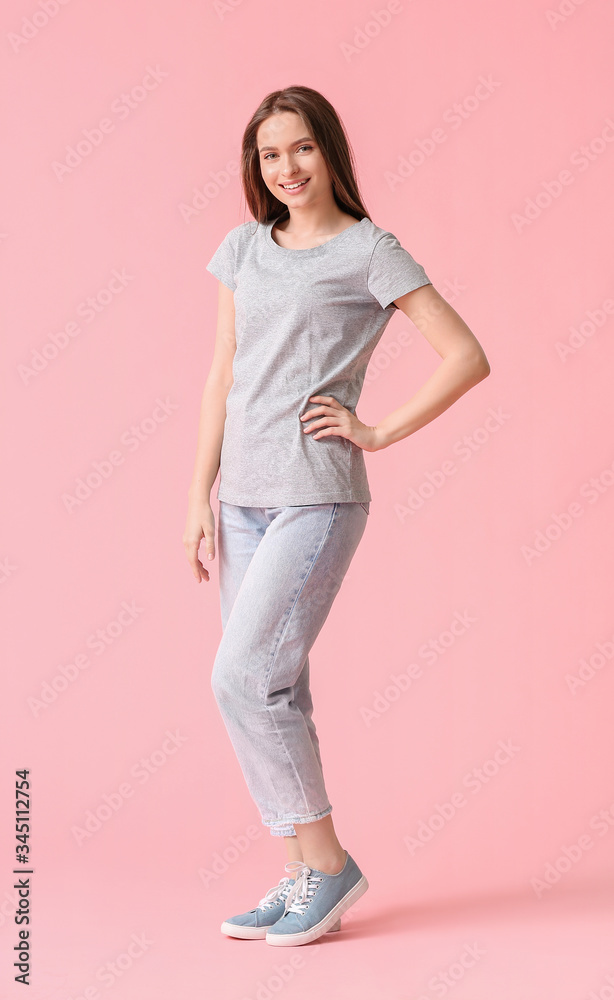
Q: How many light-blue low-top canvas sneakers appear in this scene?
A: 2